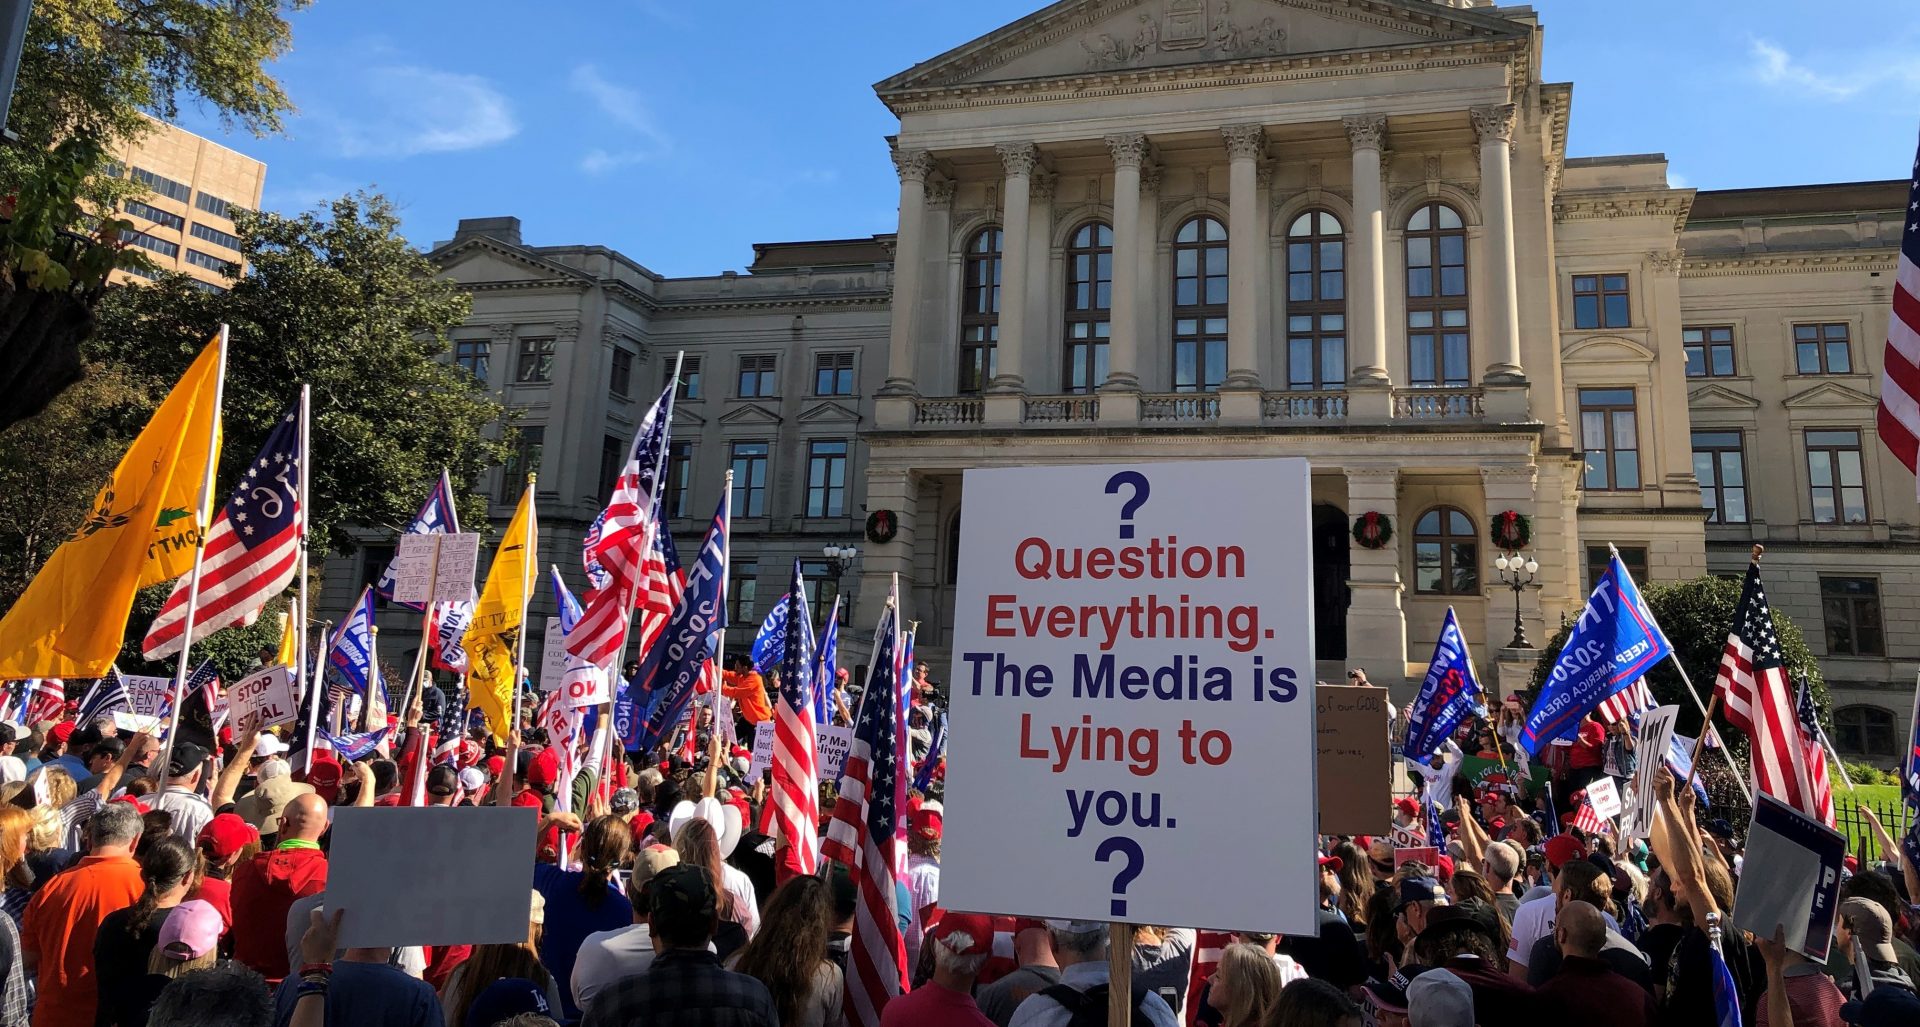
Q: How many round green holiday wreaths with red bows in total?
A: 3